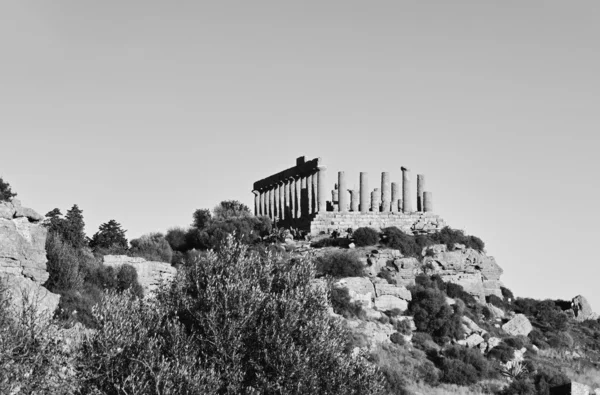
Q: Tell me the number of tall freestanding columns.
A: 5